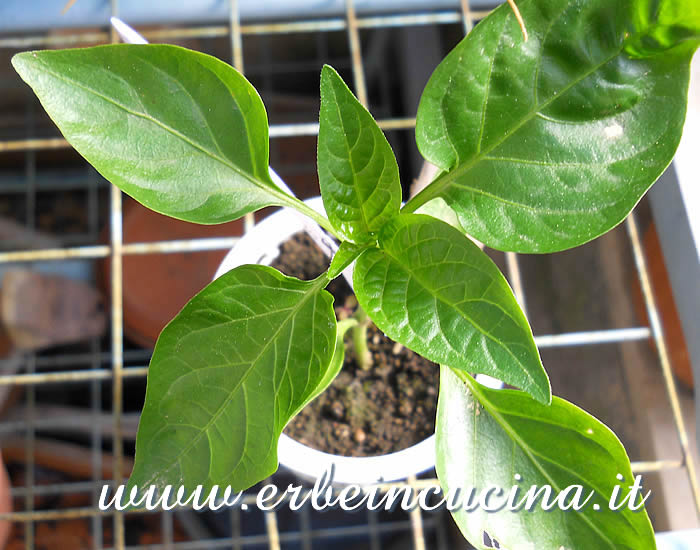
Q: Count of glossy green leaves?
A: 6